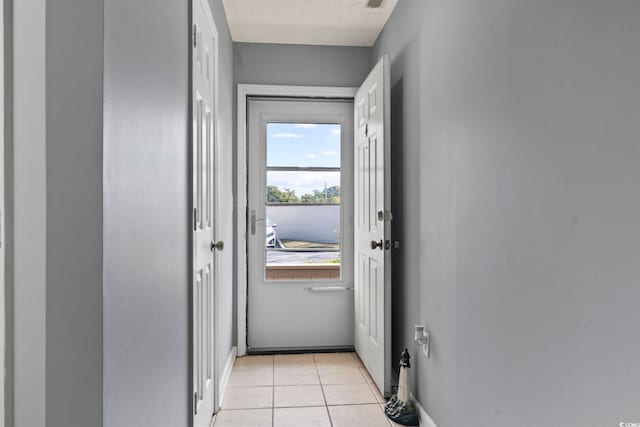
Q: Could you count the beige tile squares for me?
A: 12